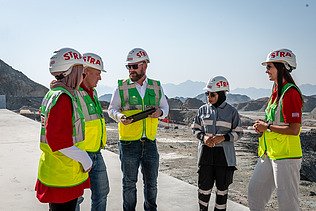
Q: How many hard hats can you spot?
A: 5